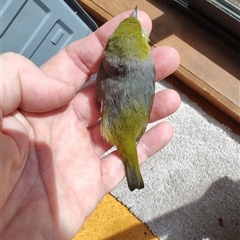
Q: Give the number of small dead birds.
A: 1